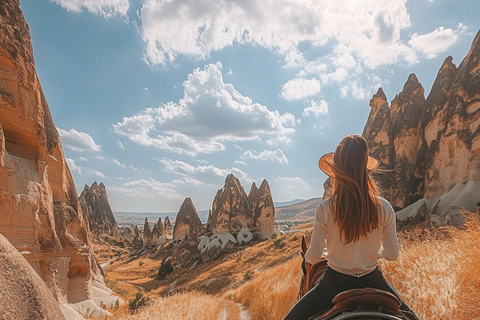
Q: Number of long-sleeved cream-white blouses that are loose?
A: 1